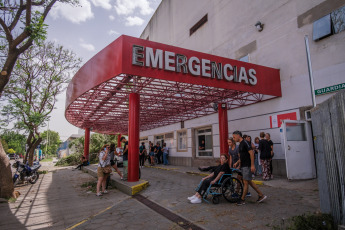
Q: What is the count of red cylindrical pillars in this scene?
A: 4